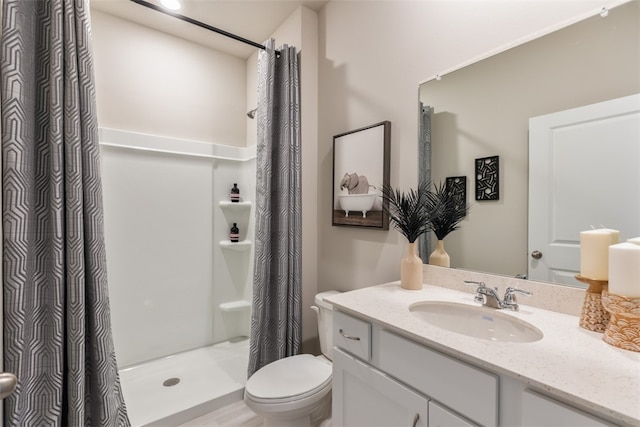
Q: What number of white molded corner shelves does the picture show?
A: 3